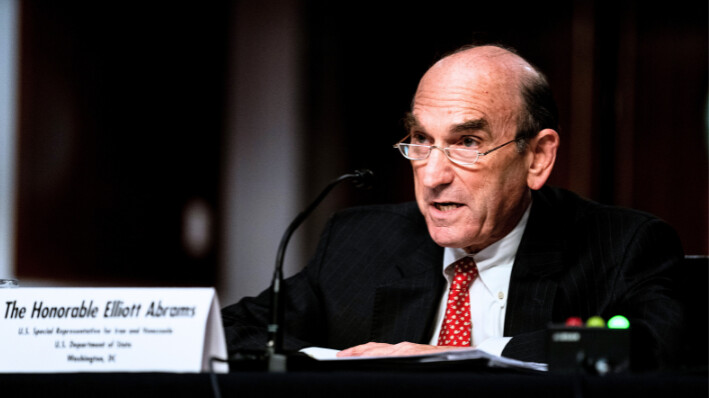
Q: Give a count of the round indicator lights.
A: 3